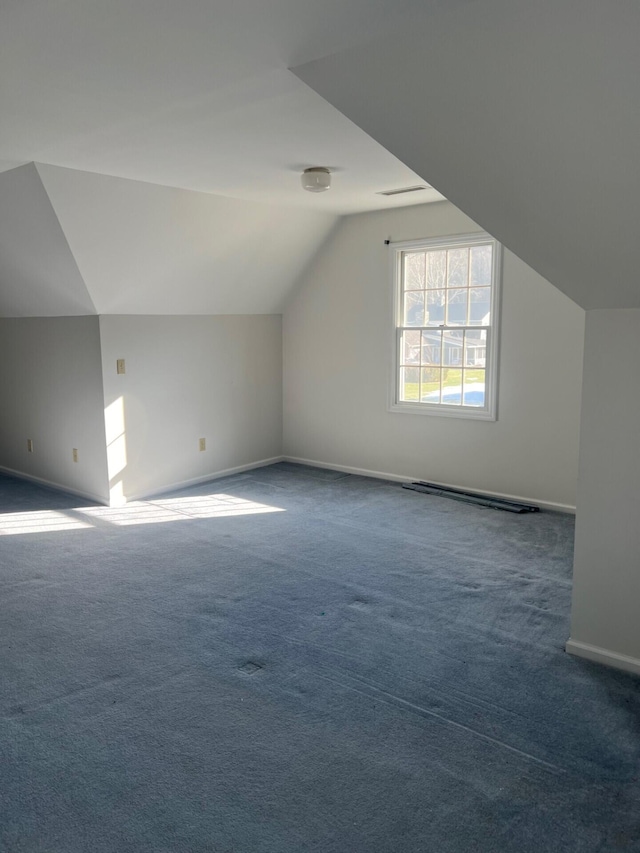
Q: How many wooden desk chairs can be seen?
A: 0